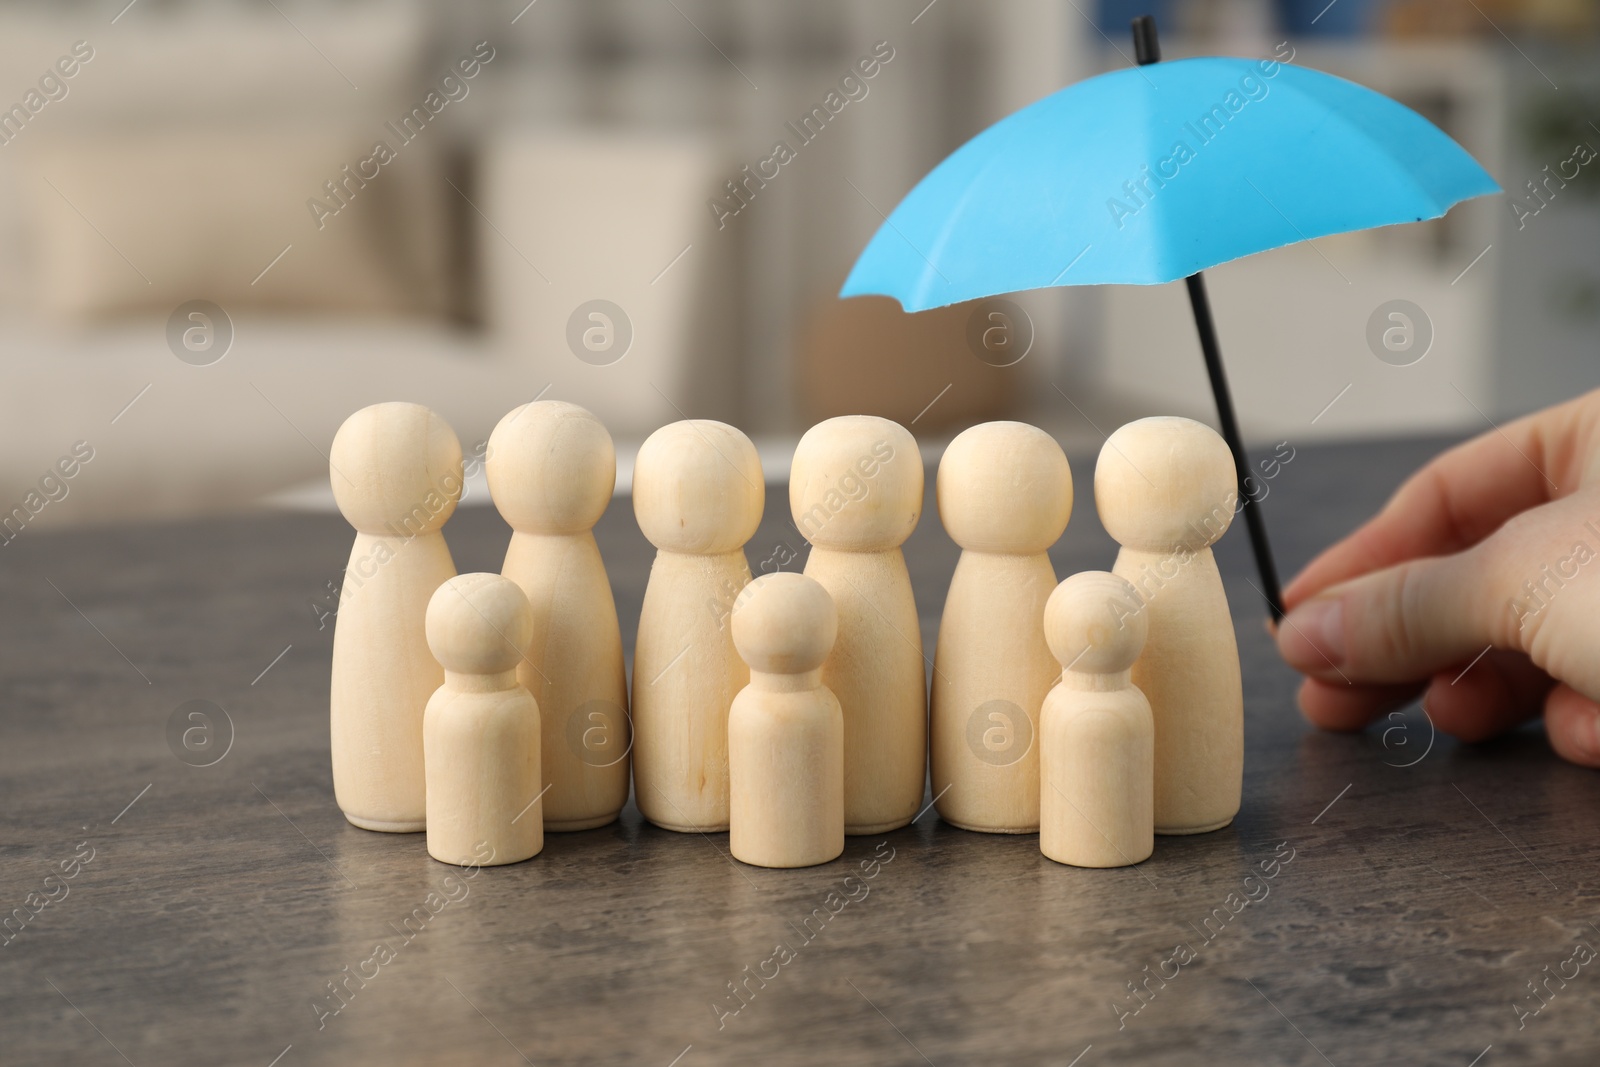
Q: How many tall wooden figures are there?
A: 6